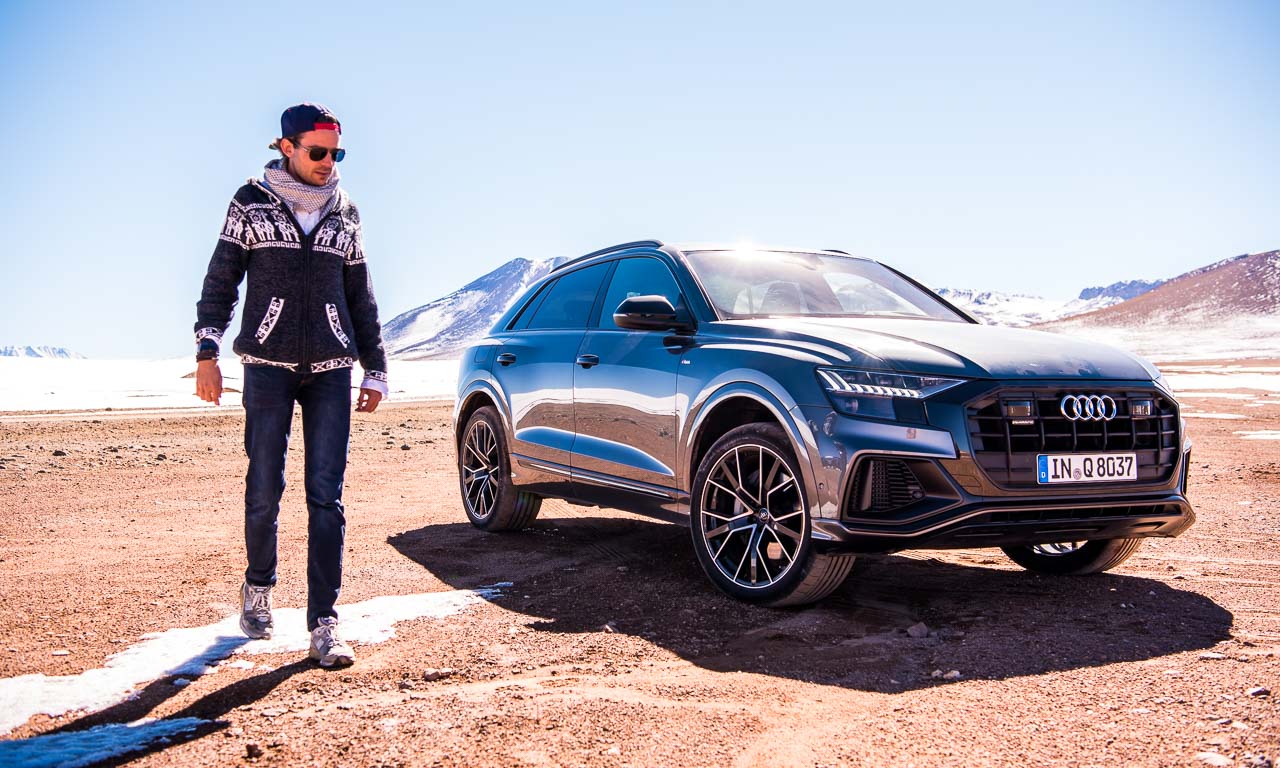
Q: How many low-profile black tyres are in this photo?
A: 3